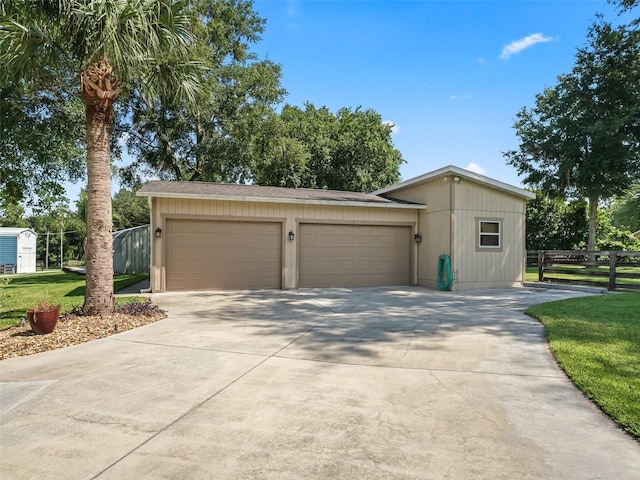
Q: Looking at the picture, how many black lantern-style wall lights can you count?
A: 3